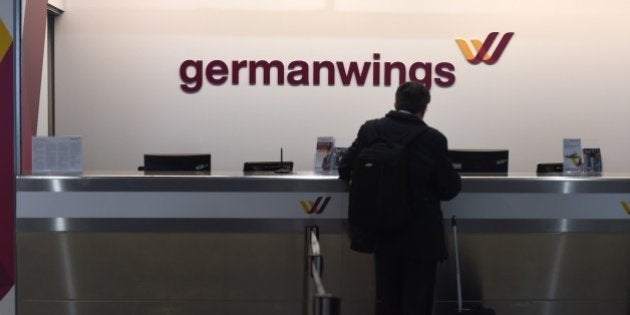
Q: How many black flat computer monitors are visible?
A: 2